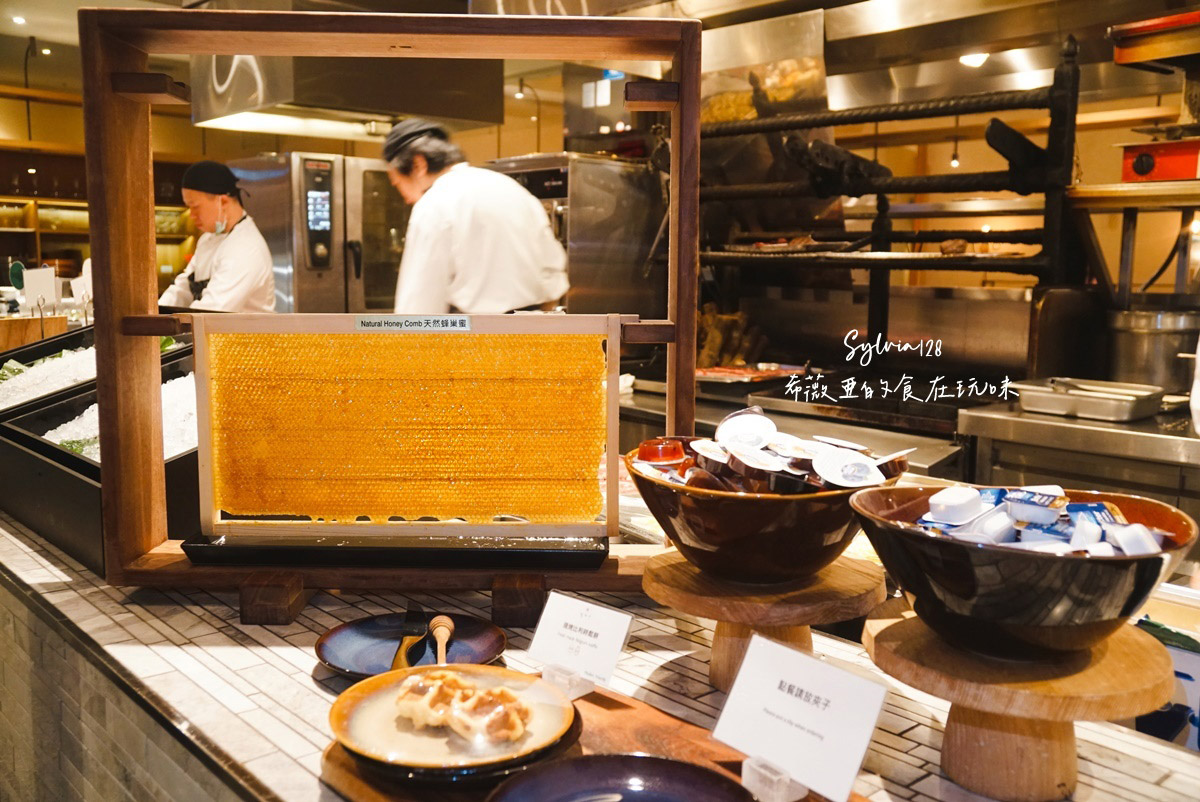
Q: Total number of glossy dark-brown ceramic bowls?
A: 2